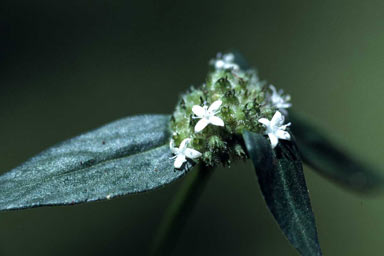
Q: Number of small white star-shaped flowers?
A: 5